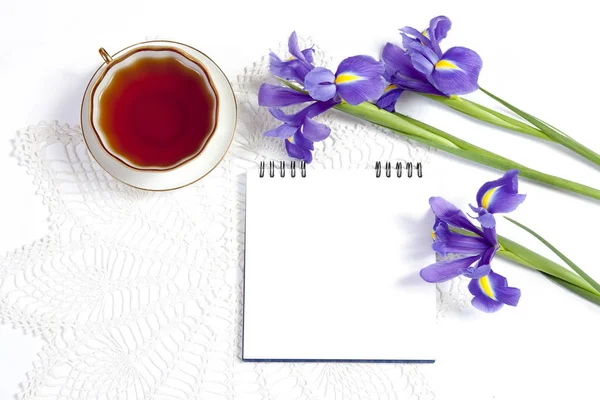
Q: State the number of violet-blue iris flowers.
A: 3